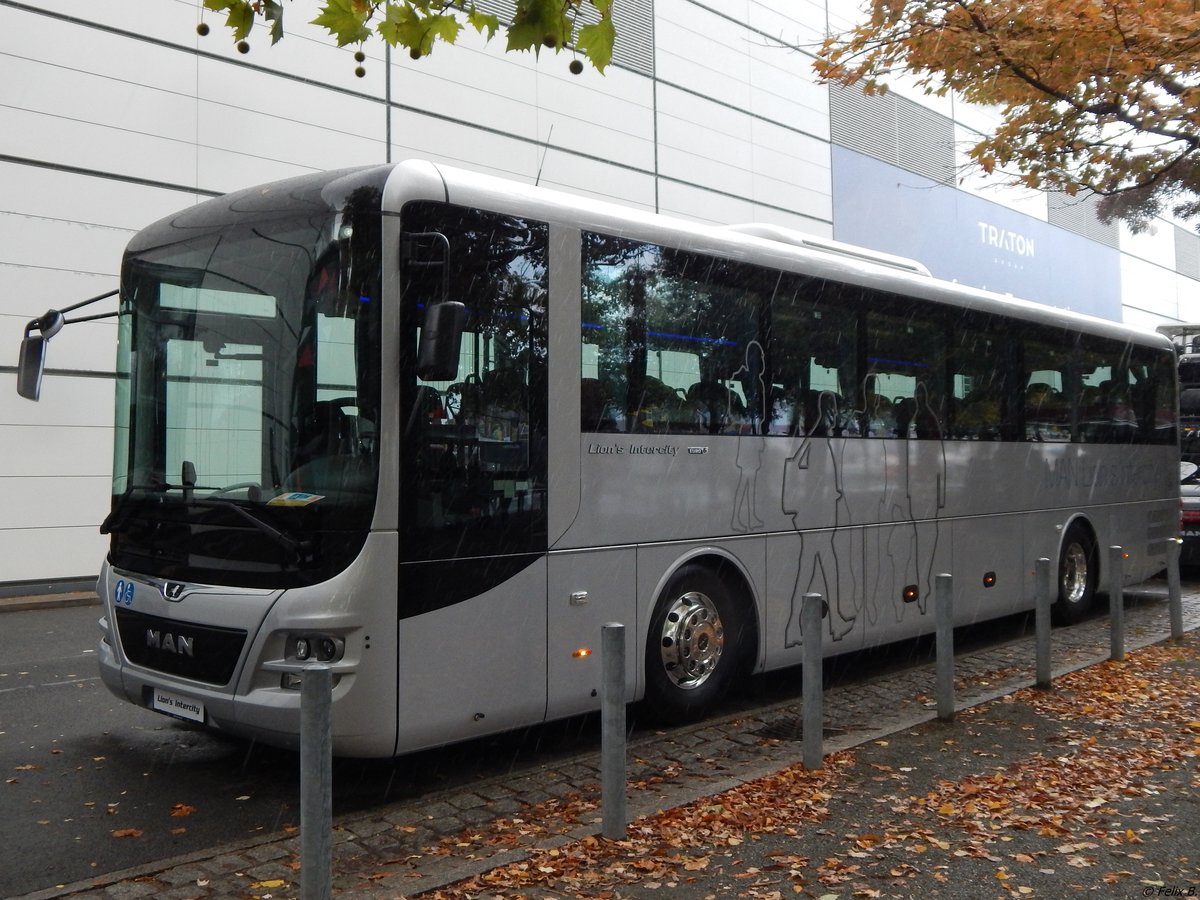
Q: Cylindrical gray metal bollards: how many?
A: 7